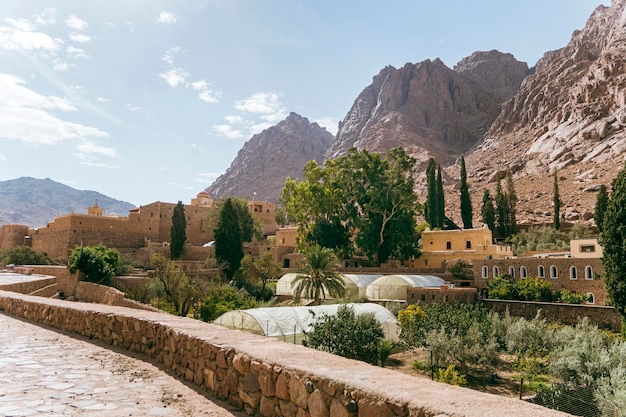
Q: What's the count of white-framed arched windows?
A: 9